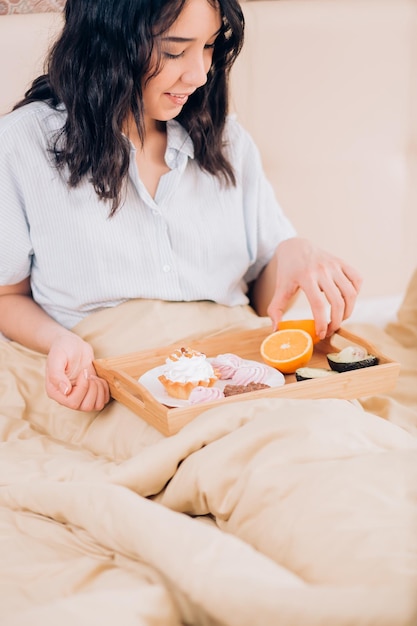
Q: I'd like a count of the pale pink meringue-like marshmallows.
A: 3